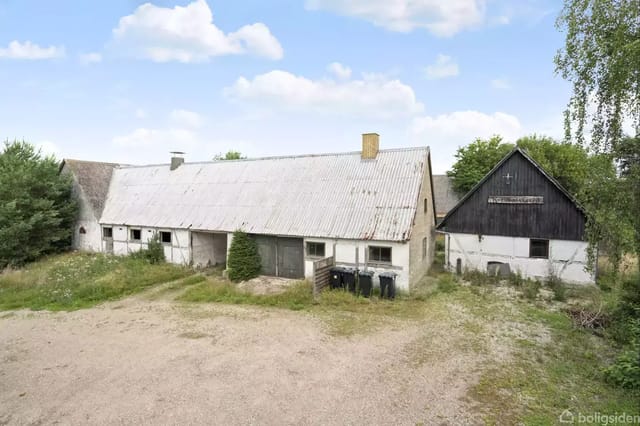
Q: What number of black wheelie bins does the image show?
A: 4